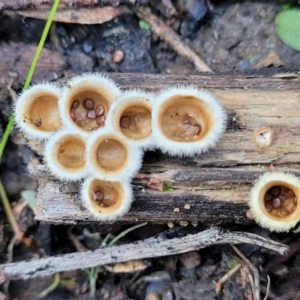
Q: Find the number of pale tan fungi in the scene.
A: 8